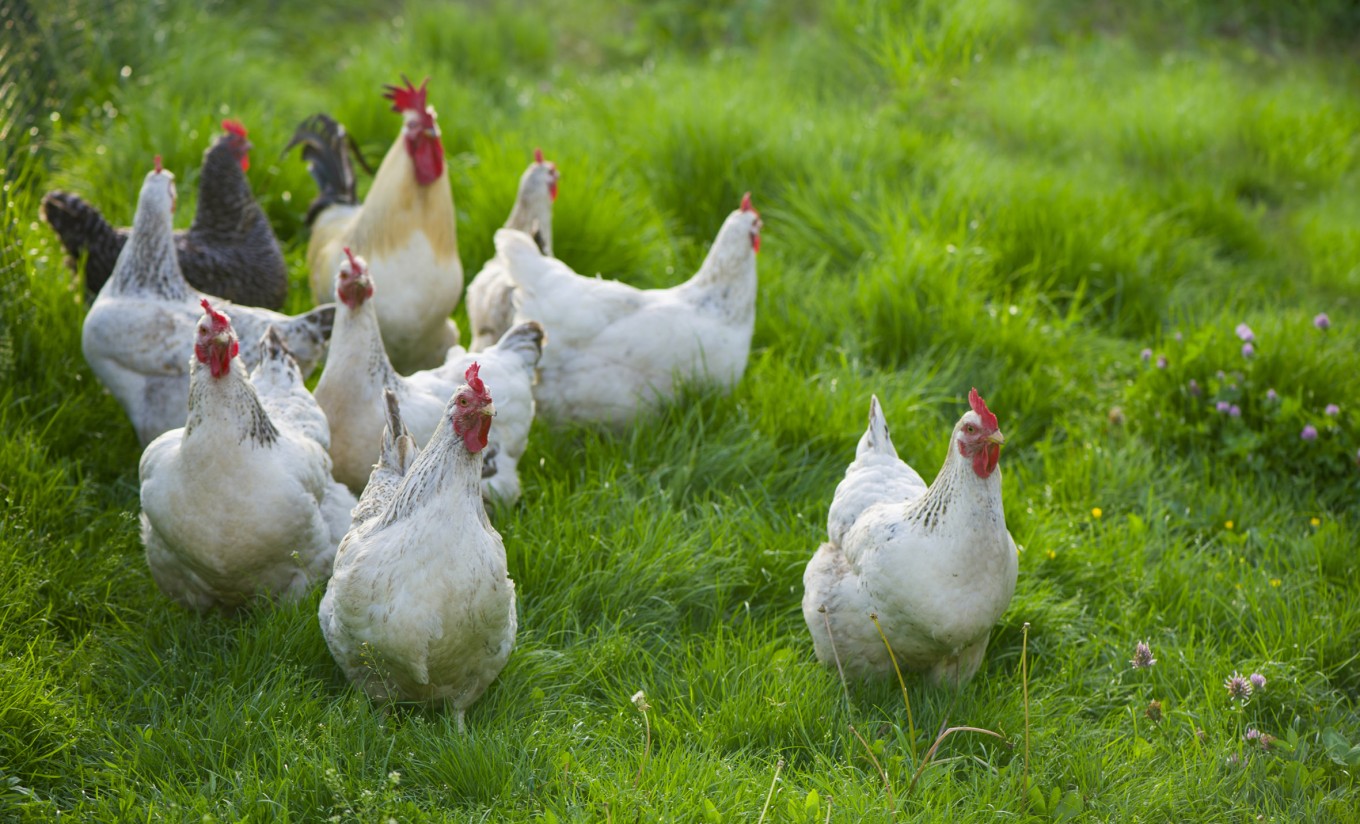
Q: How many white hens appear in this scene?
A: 7